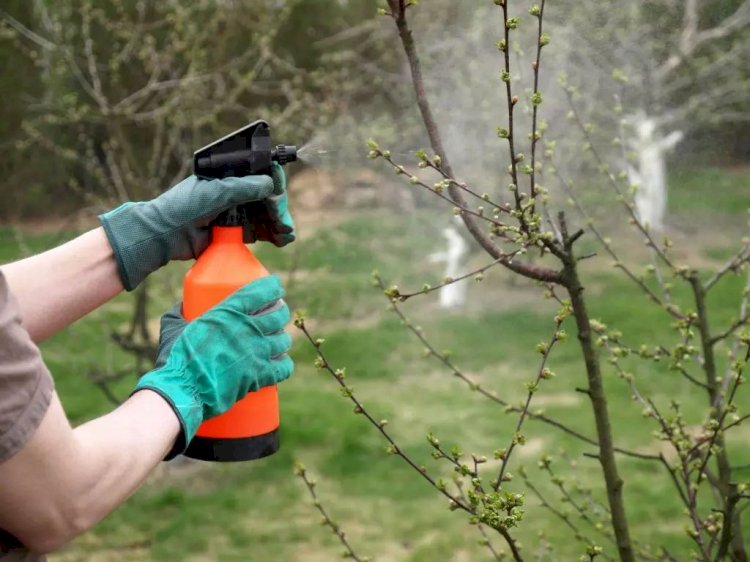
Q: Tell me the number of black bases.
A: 1